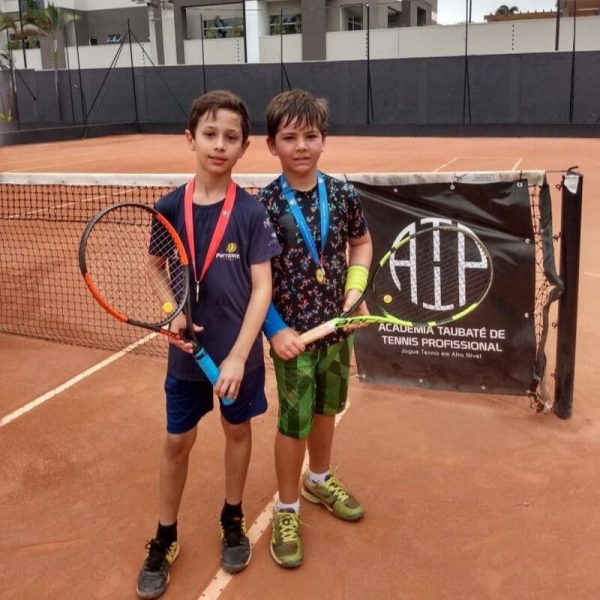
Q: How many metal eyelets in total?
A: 9